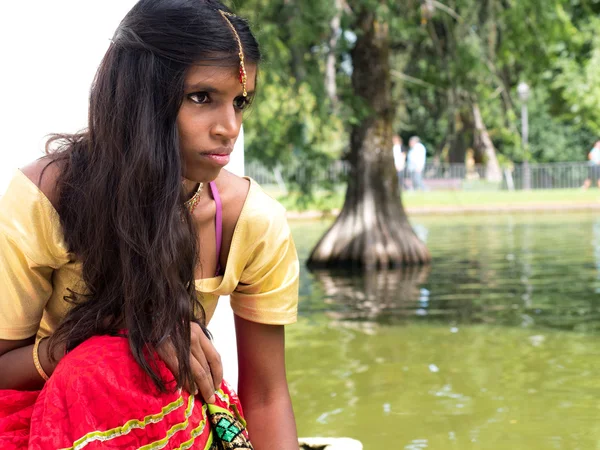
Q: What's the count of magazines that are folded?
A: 0